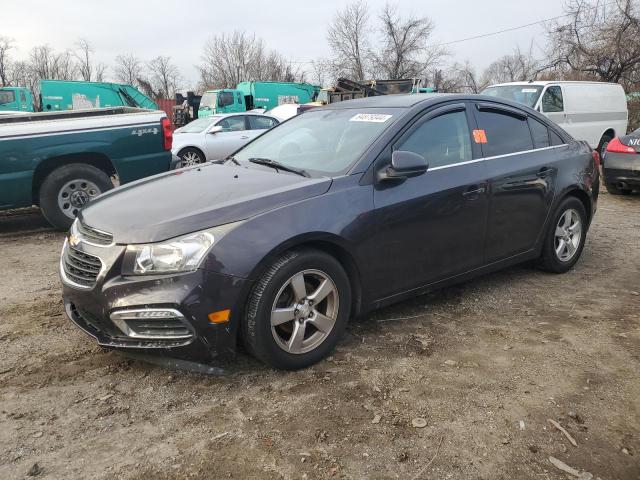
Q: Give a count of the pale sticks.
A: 2